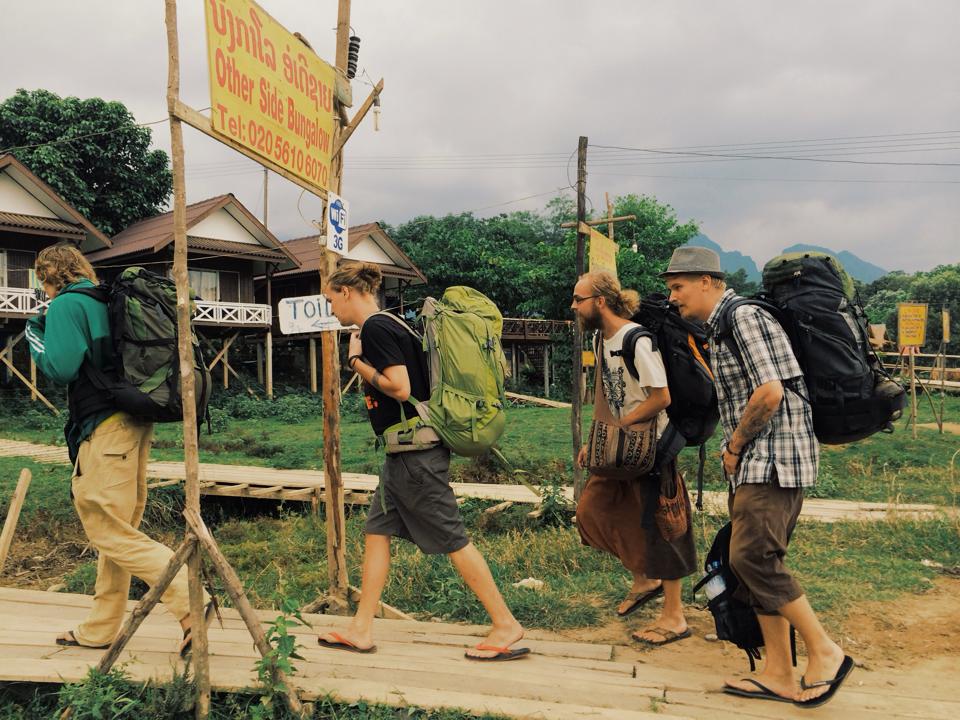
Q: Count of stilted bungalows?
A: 3